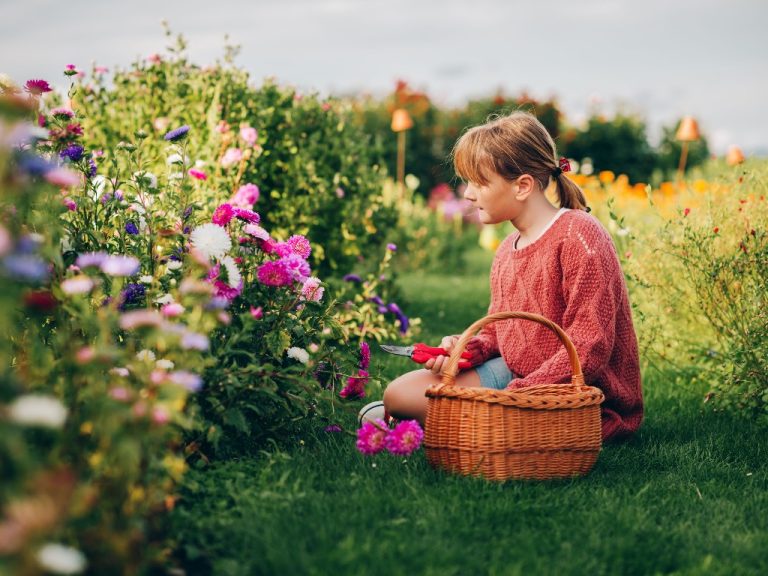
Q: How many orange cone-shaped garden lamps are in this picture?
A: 3